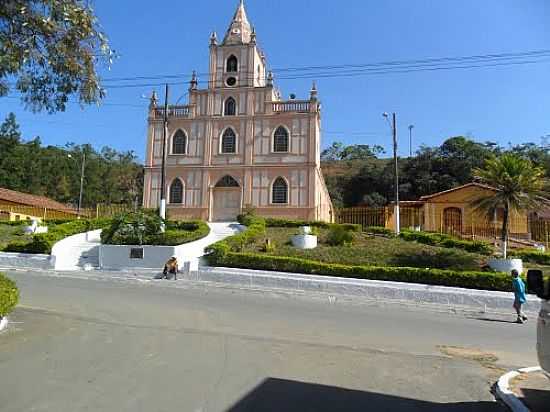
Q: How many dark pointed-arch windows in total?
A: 7